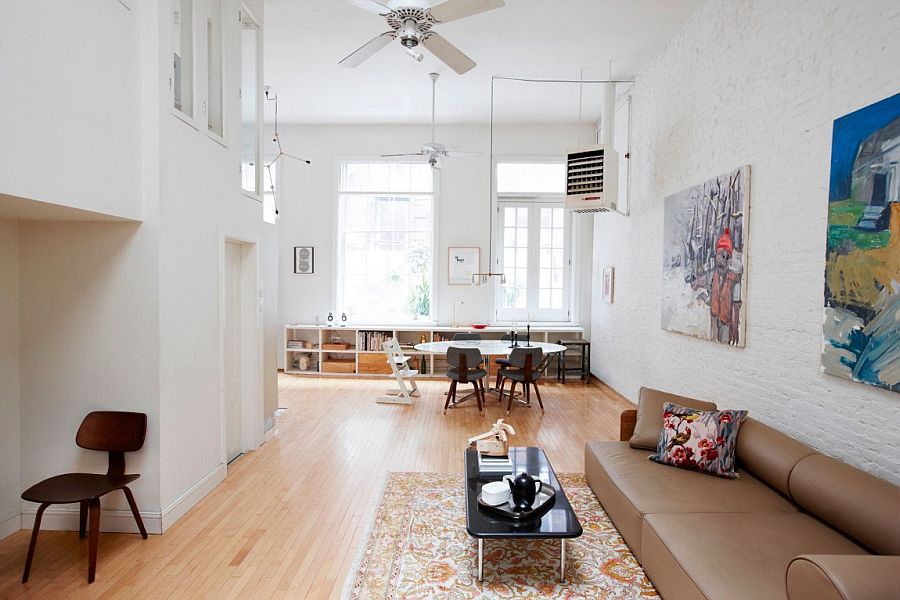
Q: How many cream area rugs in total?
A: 1